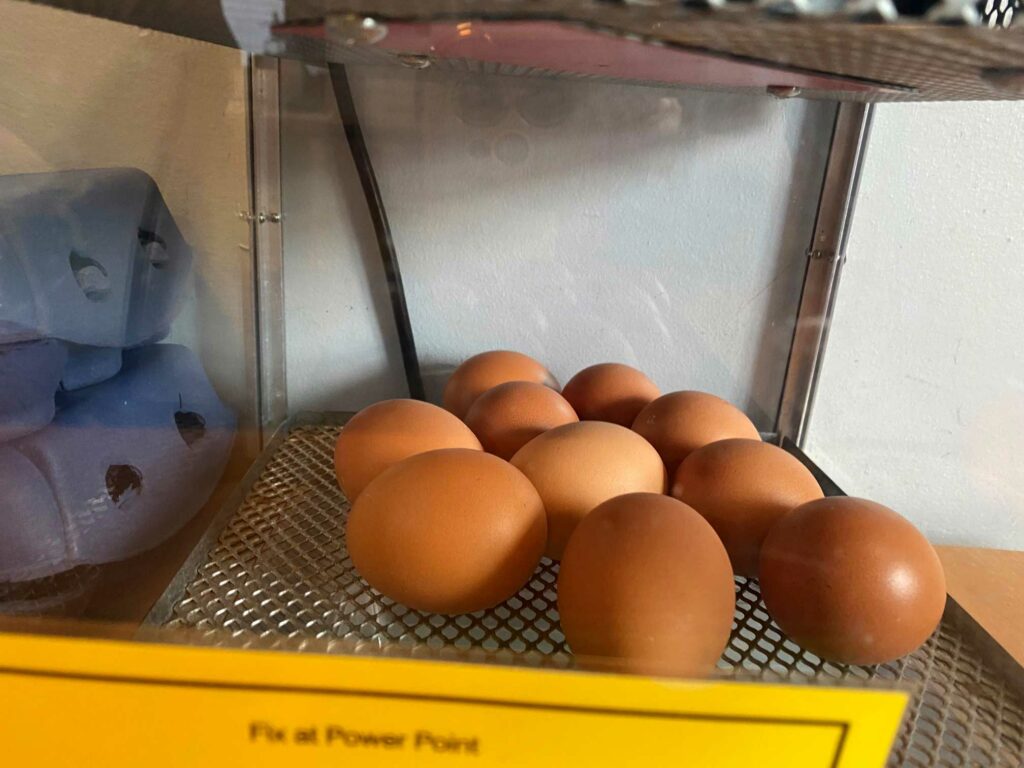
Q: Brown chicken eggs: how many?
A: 10